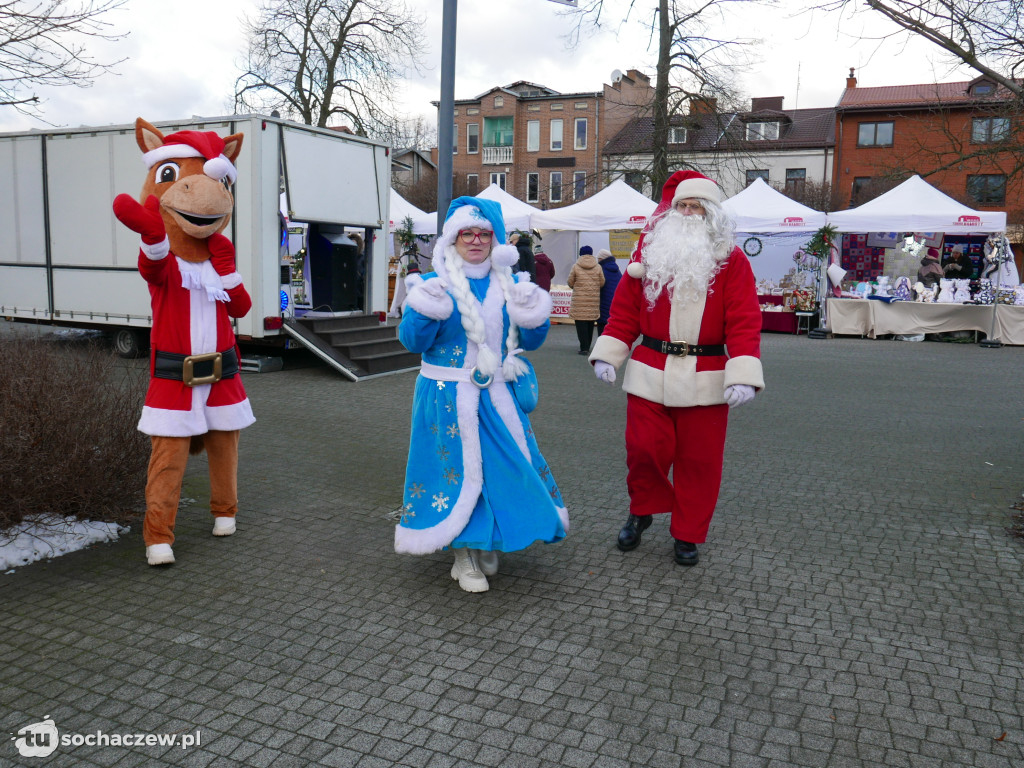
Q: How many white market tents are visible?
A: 5